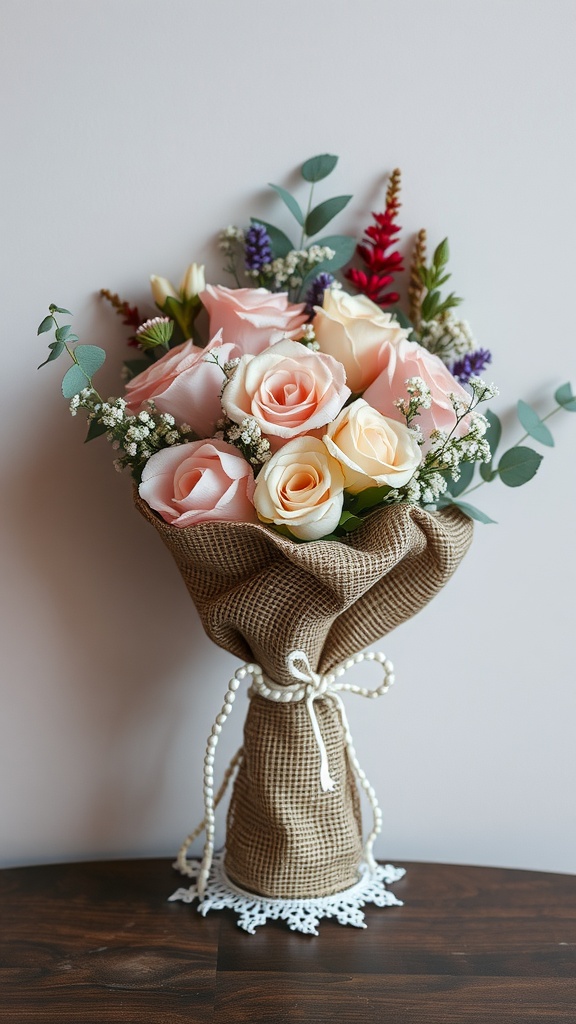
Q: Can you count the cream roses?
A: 3